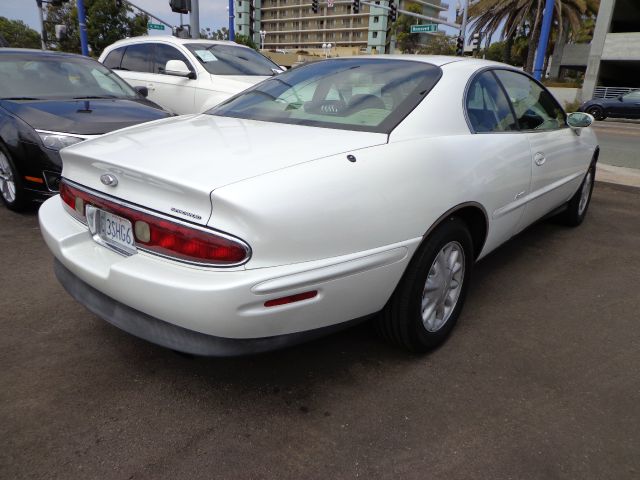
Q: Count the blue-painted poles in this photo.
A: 3